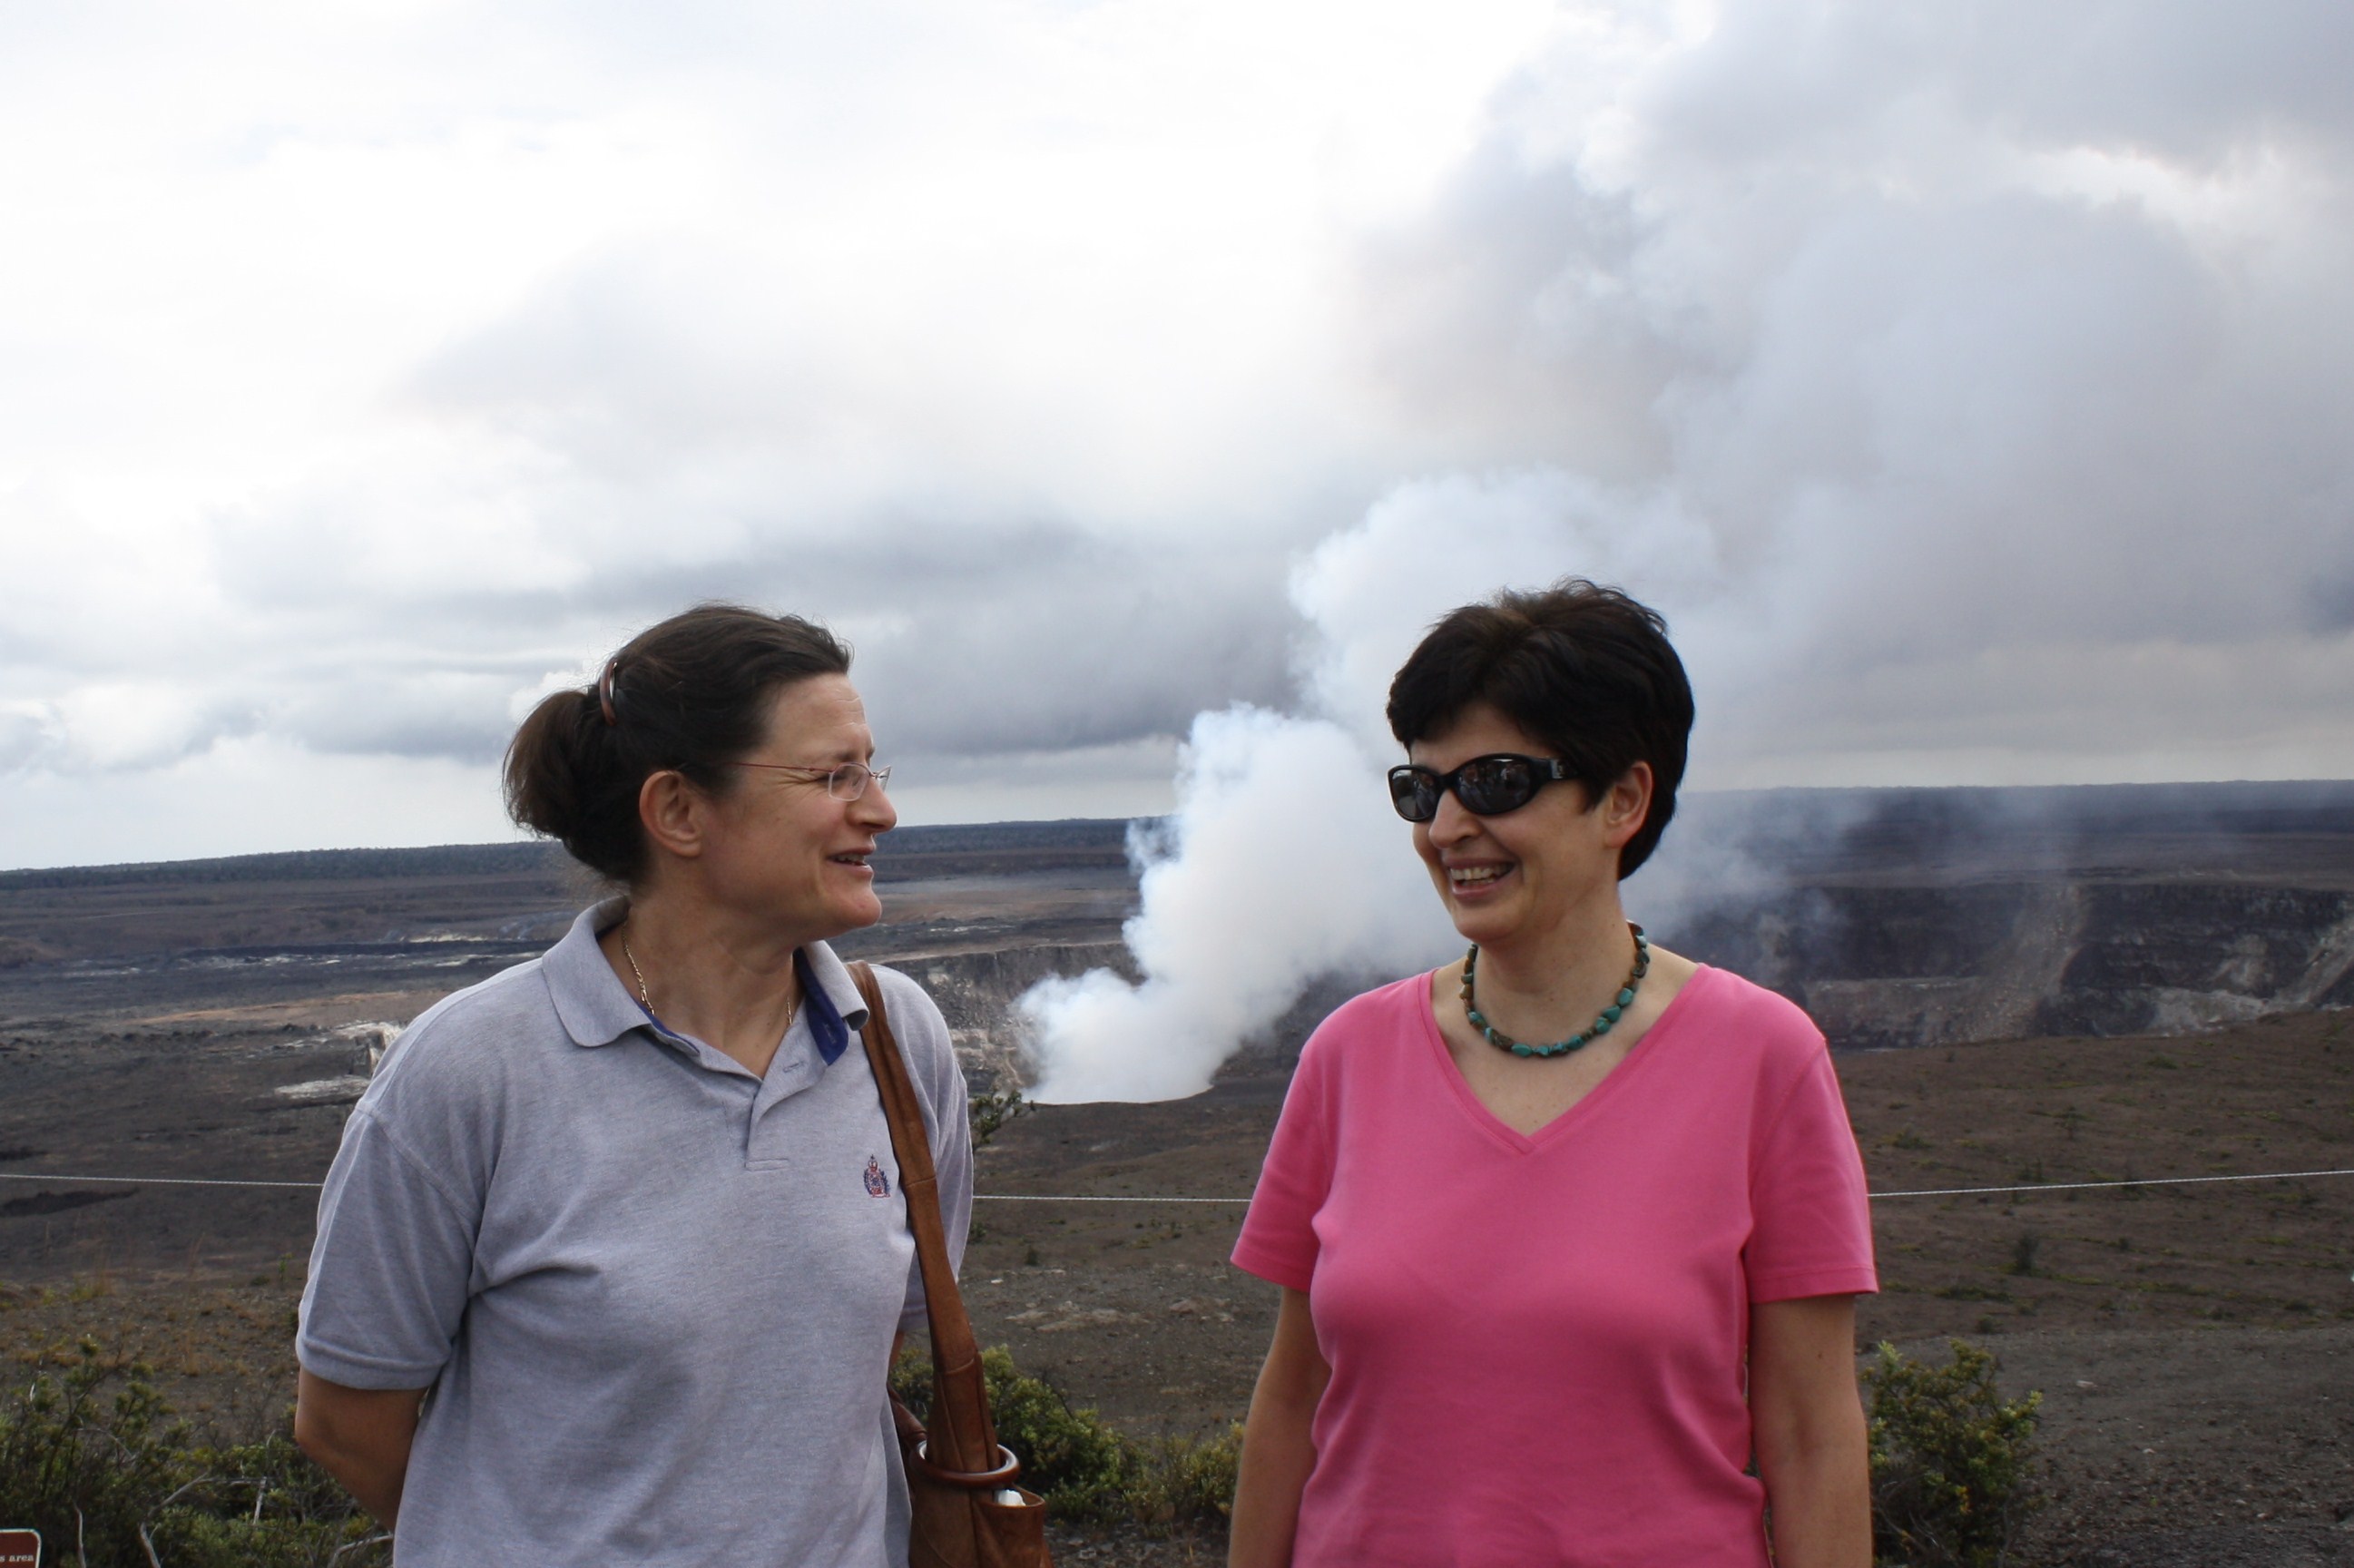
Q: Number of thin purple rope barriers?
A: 0